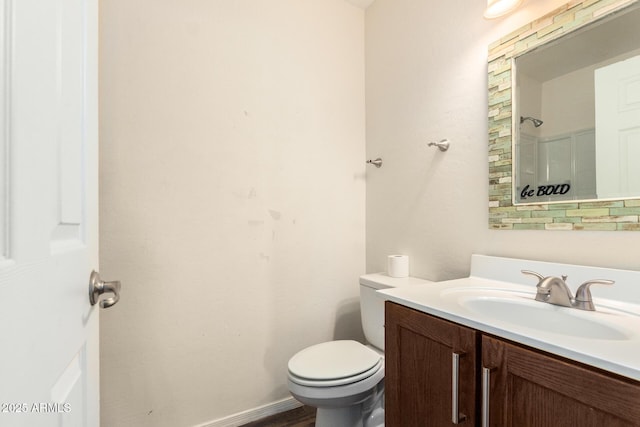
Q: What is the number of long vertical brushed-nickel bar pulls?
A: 2